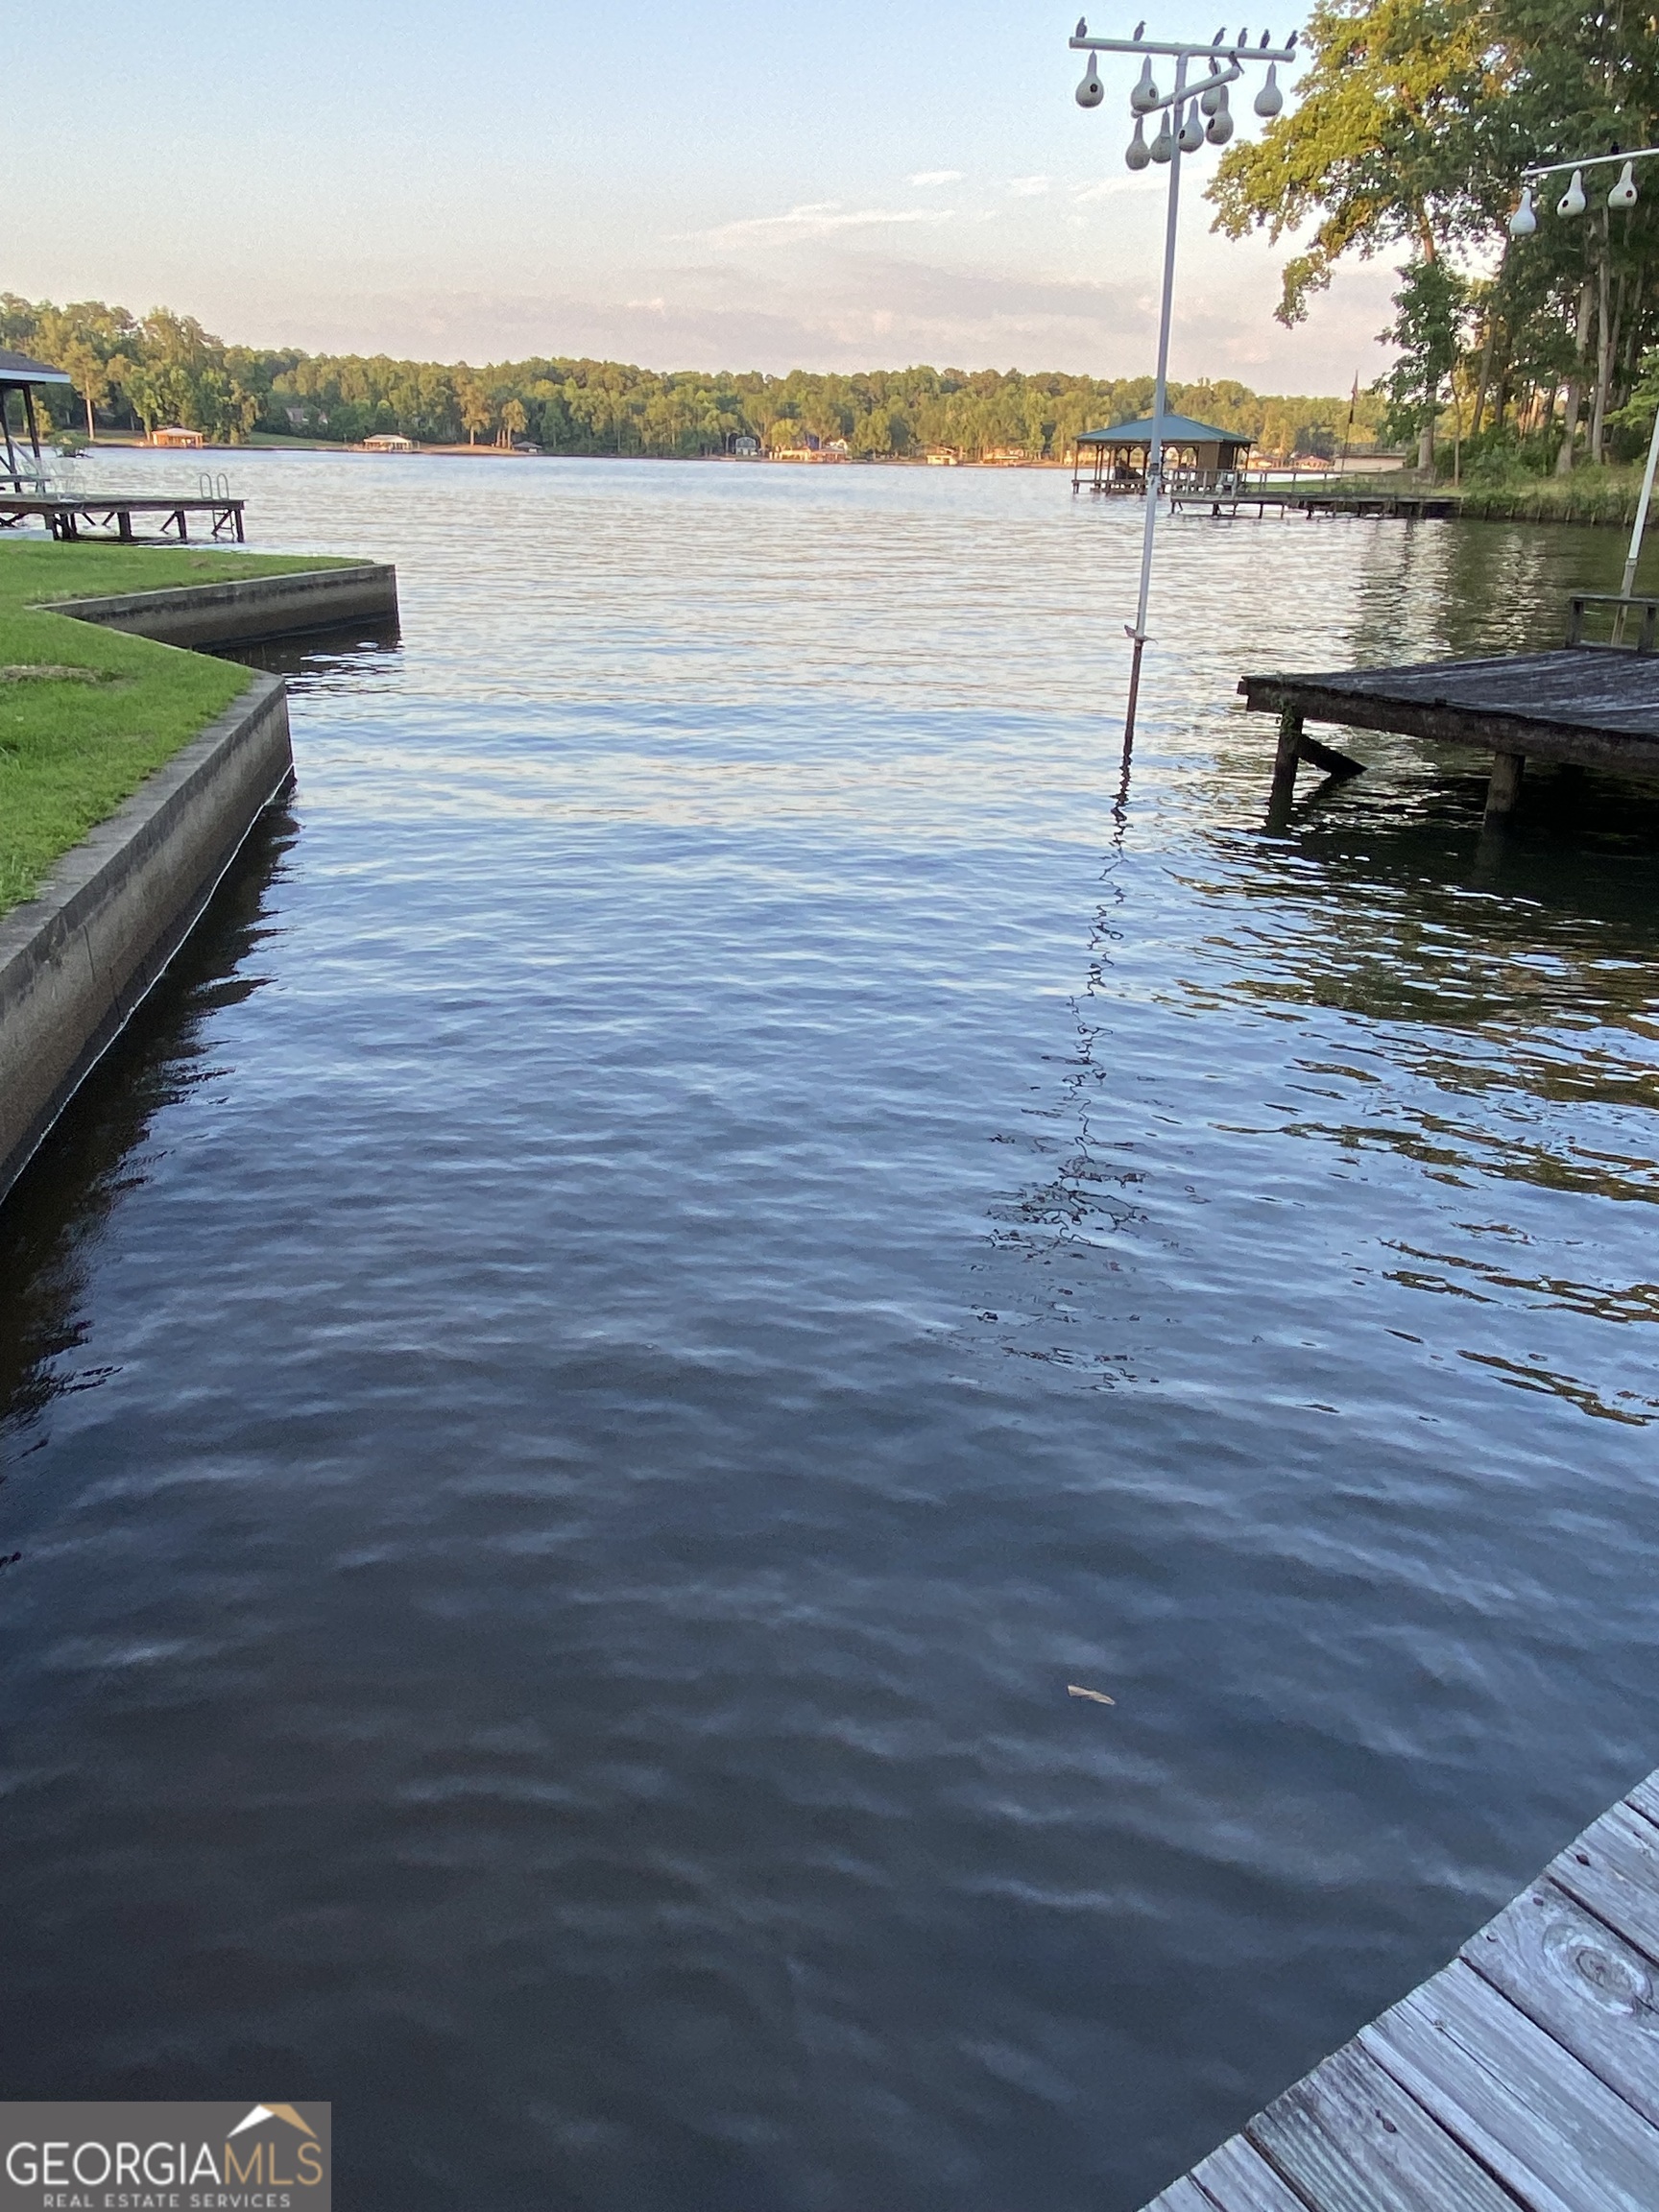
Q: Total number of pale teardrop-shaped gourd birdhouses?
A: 11